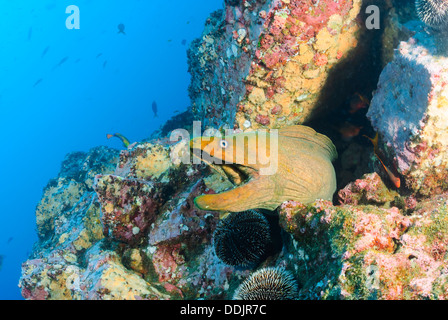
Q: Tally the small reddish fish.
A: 3